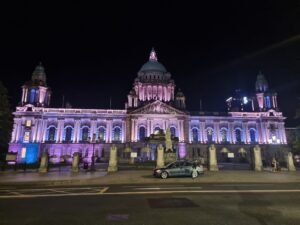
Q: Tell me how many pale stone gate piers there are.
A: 7